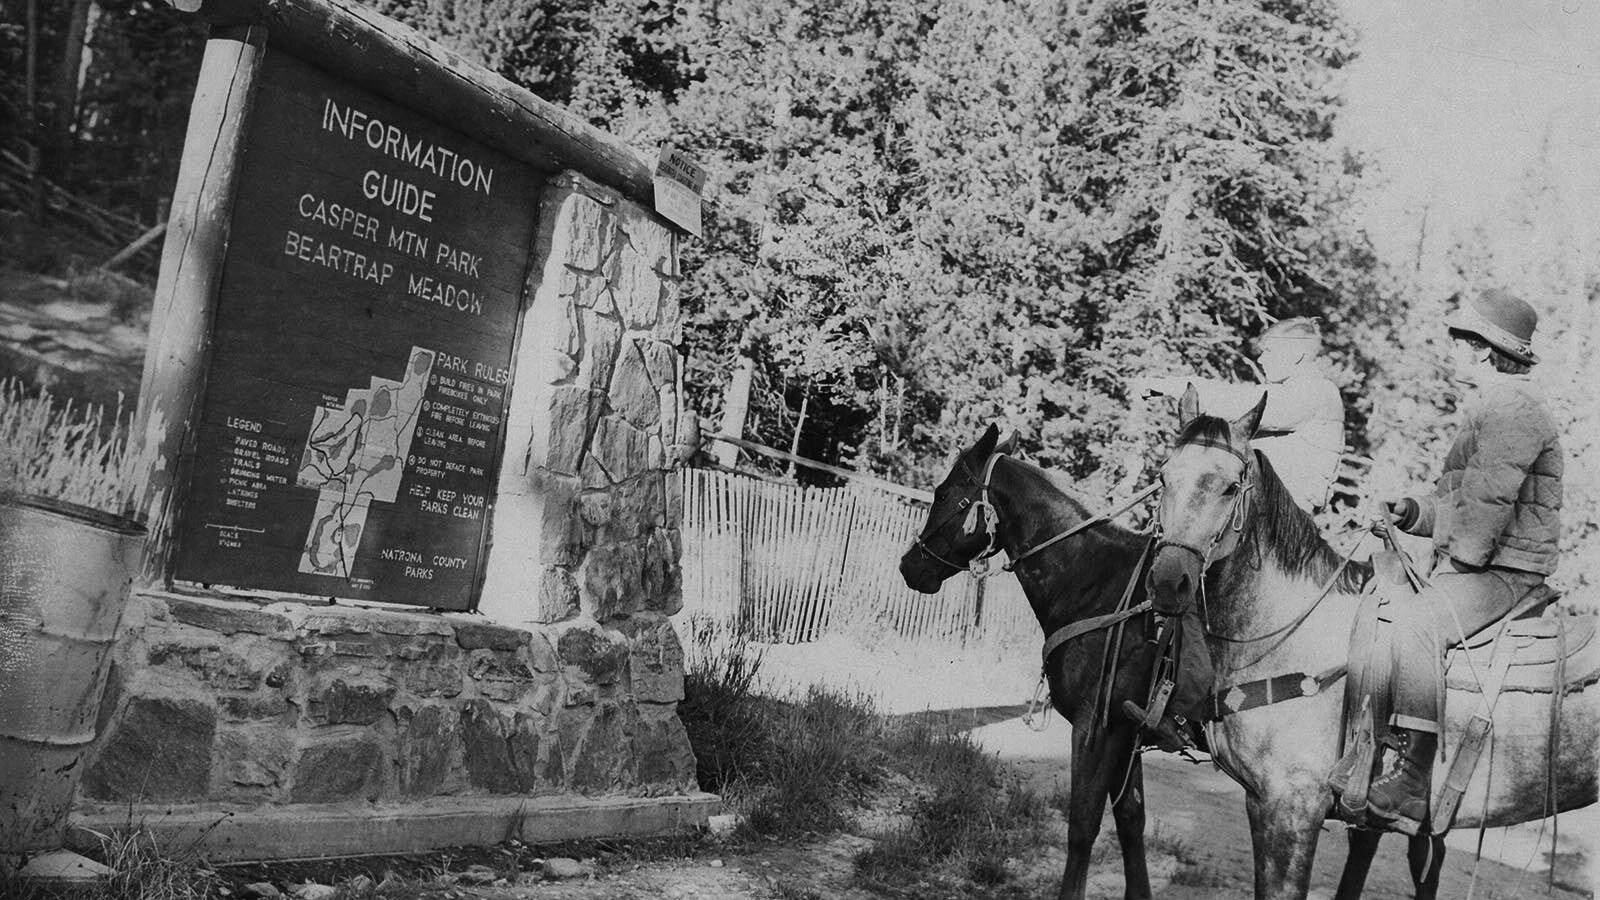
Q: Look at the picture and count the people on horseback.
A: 2